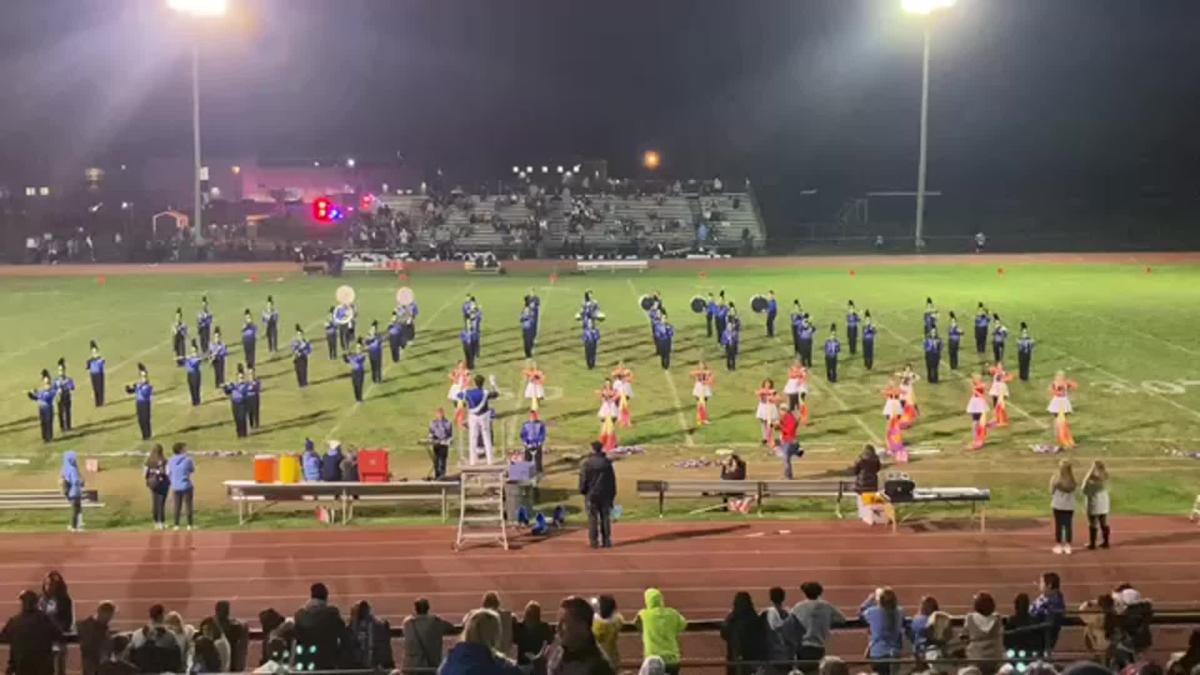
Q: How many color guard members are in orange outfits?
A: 12